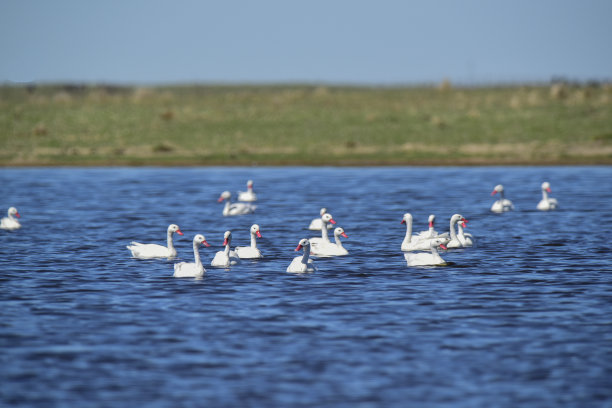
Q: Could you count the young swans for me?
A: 0